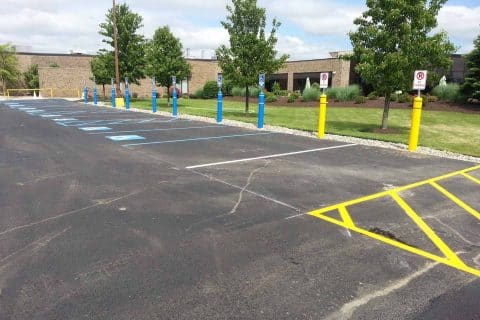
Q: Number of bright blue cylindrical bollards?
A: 8